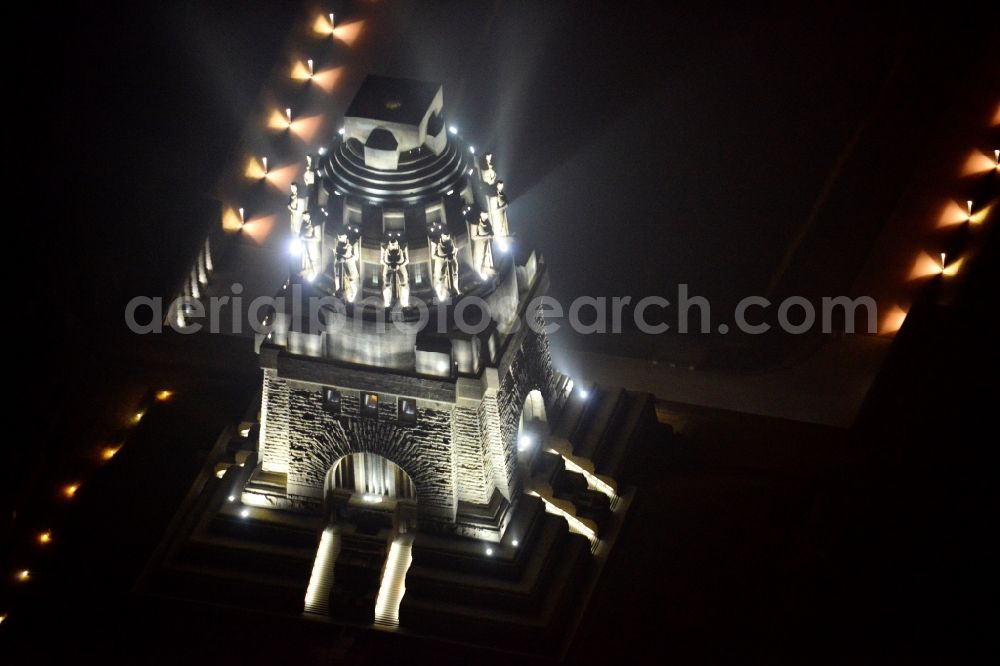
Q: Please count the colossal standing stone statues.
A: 9